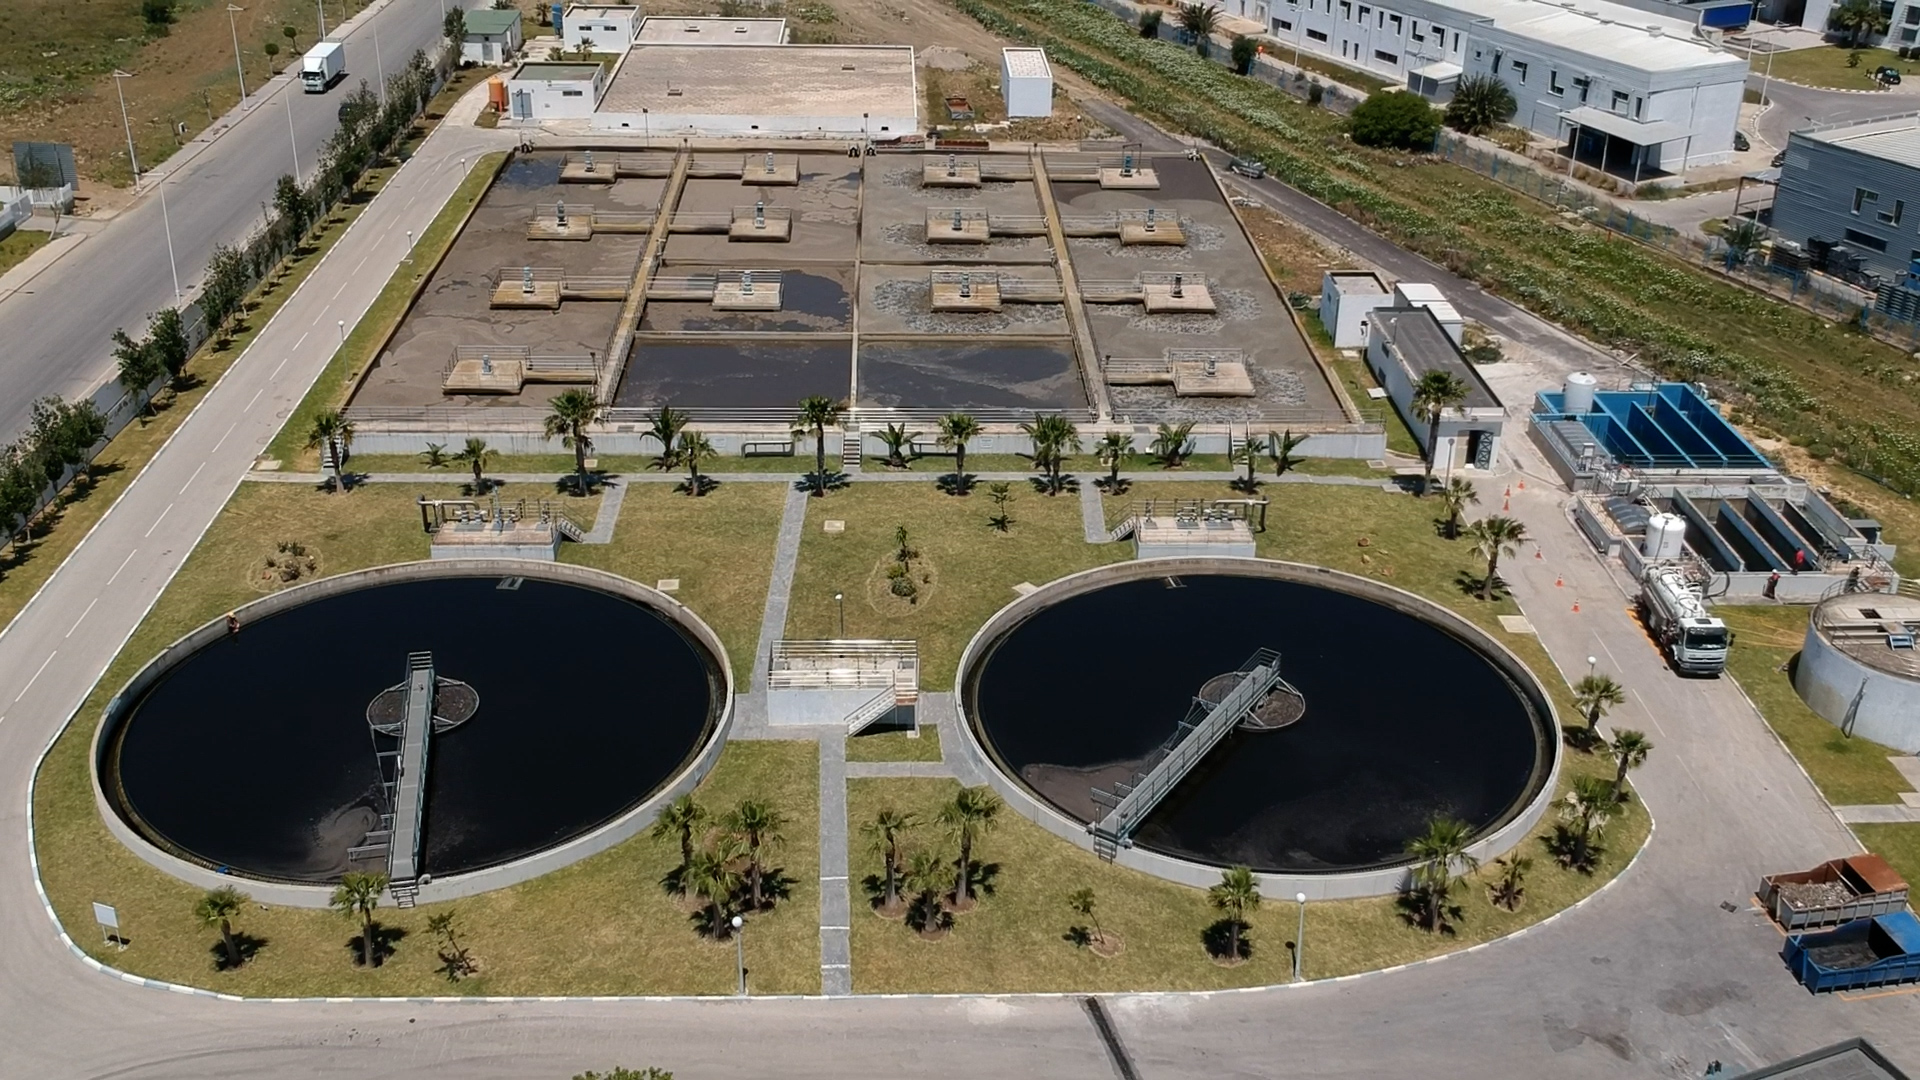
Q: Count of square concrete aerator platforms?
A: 14